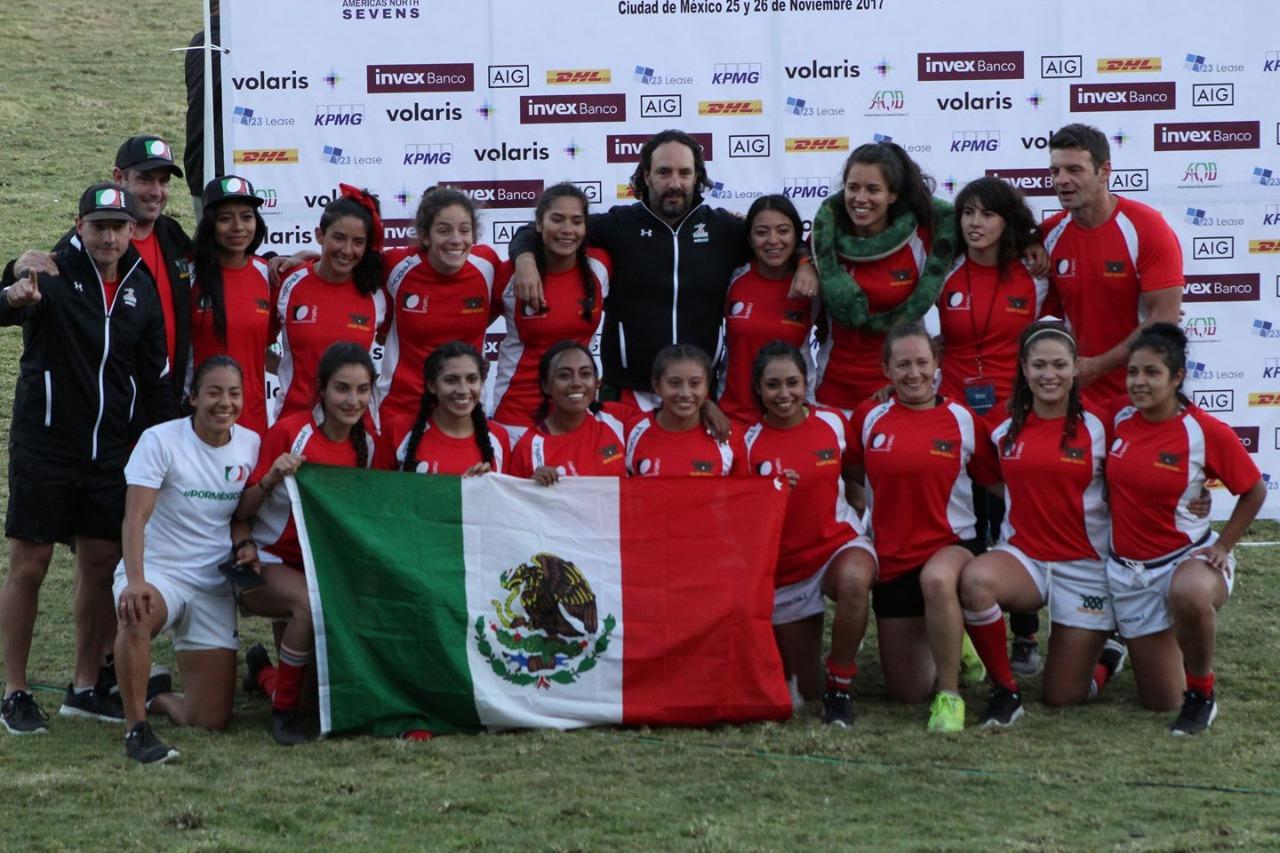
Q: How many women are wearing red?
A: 15